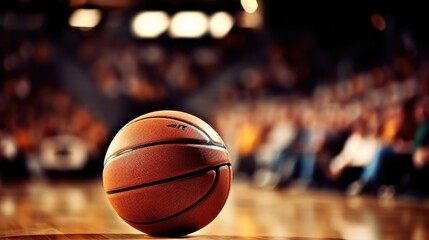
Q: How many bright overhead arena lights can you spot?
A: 5